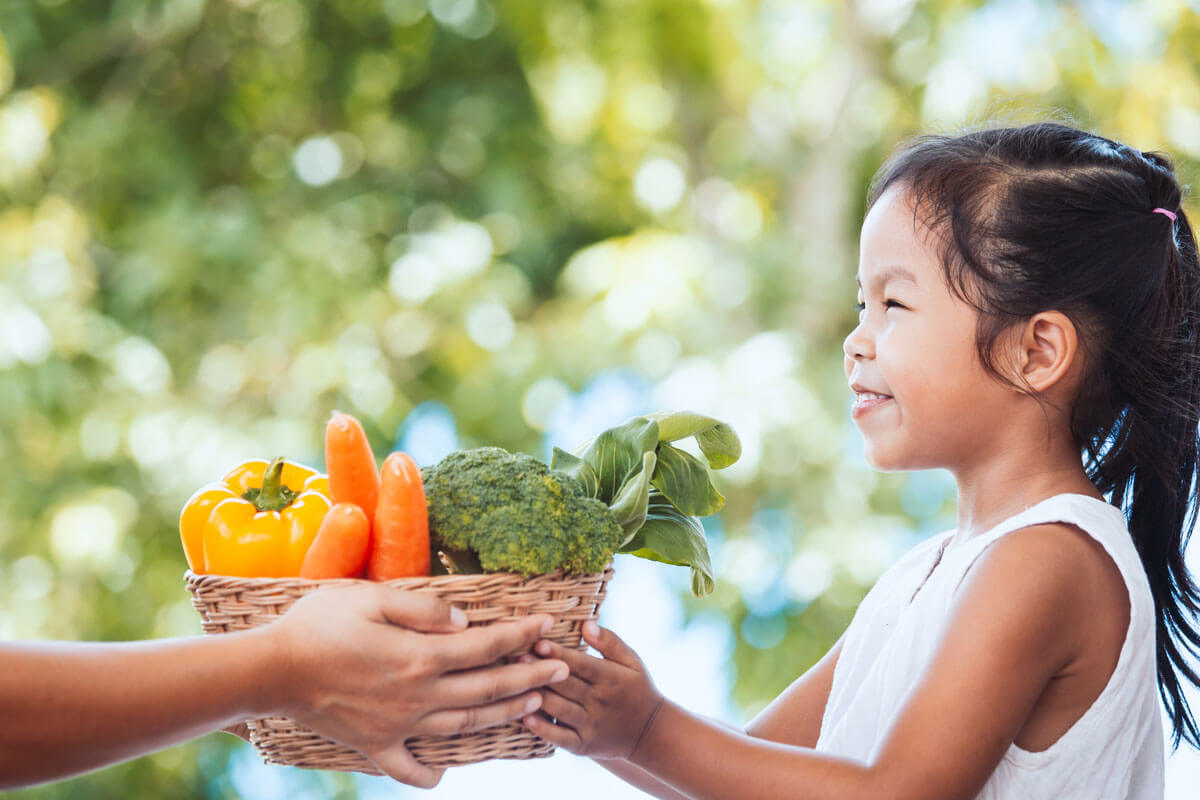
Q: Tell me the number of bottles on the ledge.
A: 0